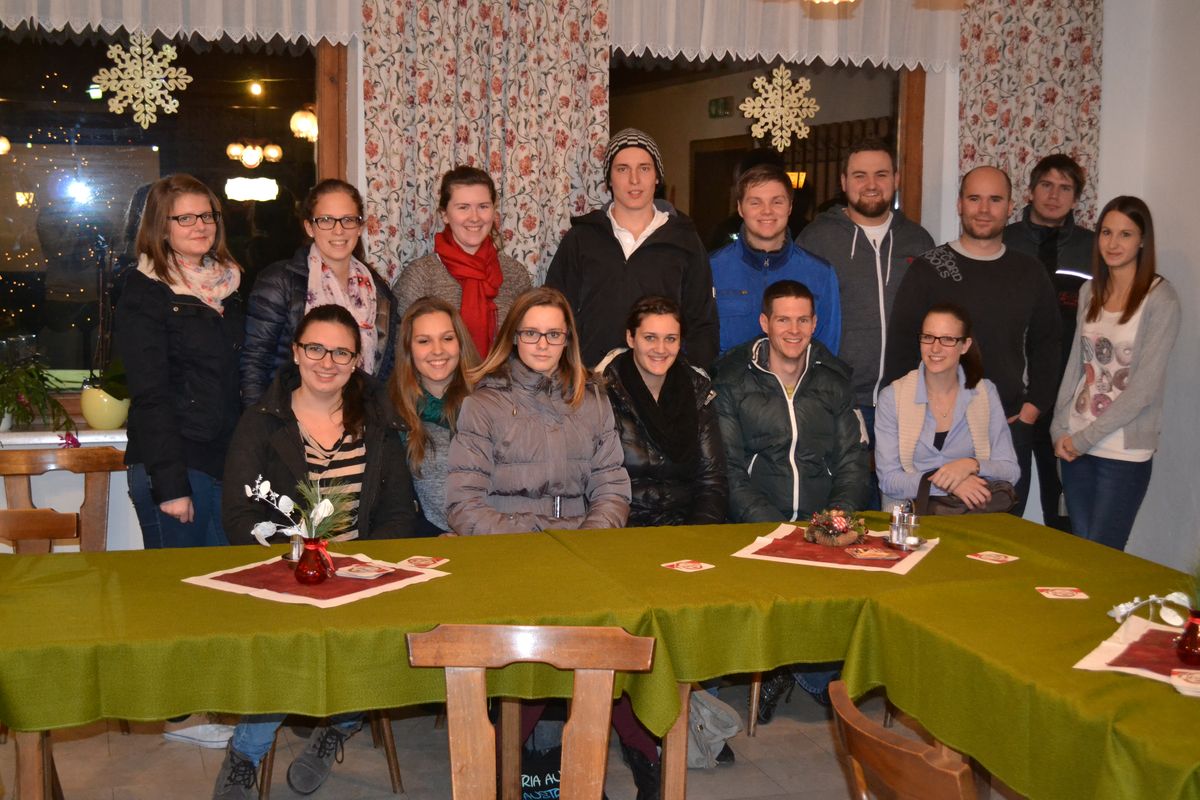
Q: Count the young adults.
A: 15